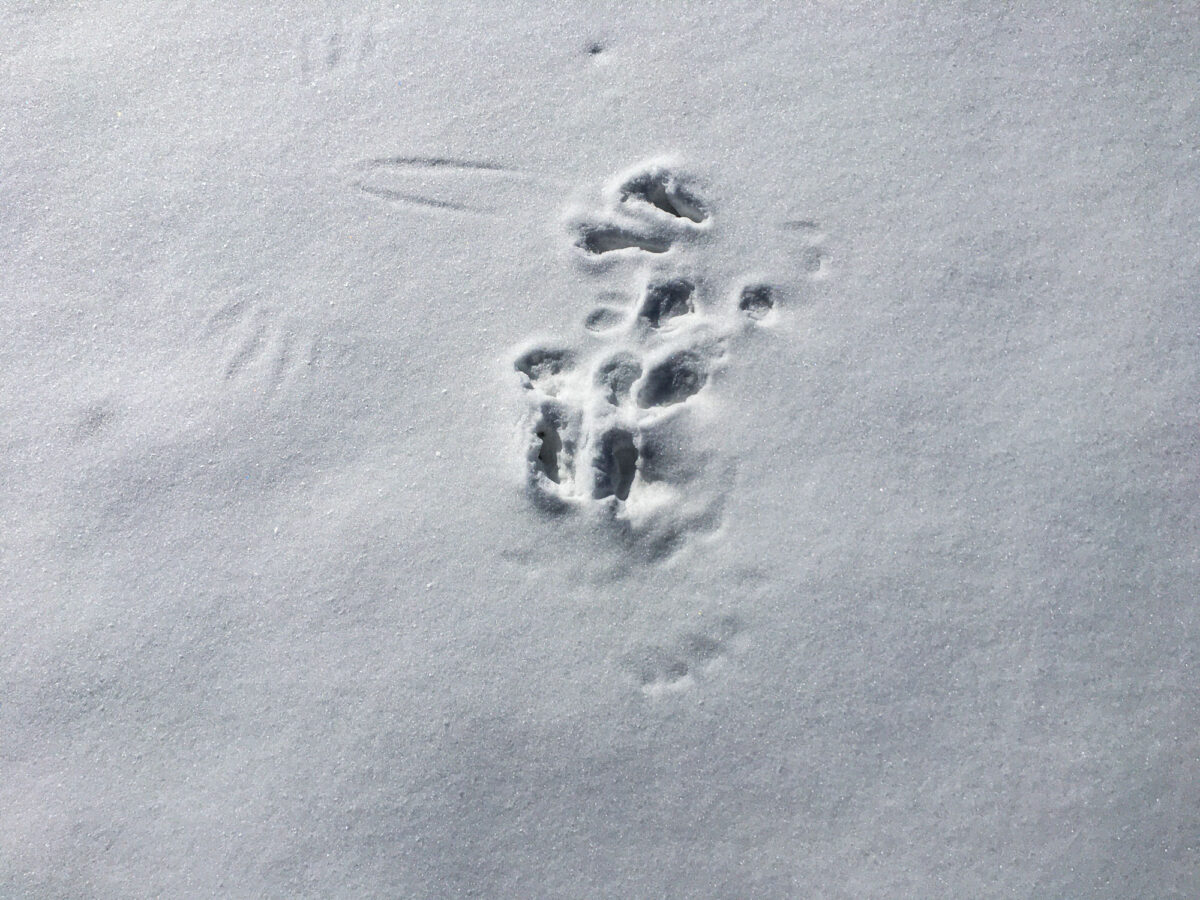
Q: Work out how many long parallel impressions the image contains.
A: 2